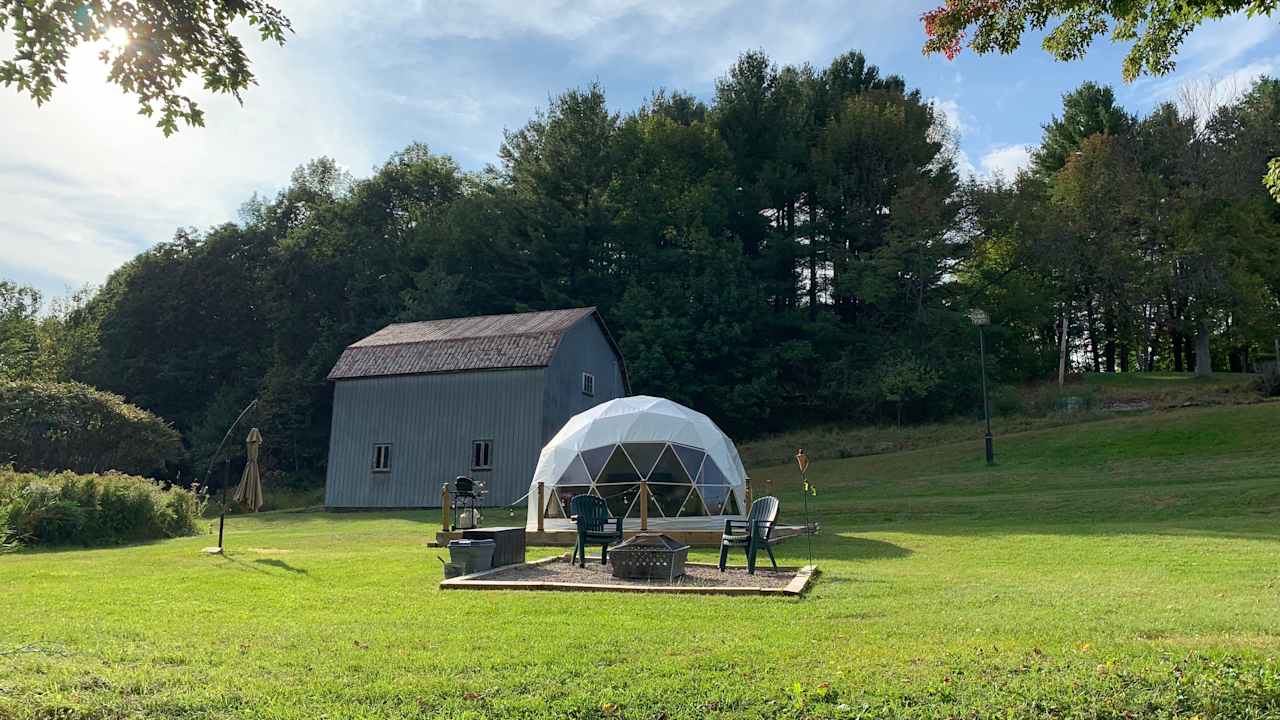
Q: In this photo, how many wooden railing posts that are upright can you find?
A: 4